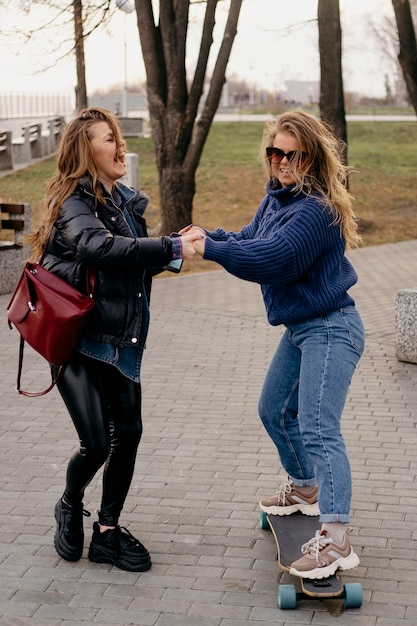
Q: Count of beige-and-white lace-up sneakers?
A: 2